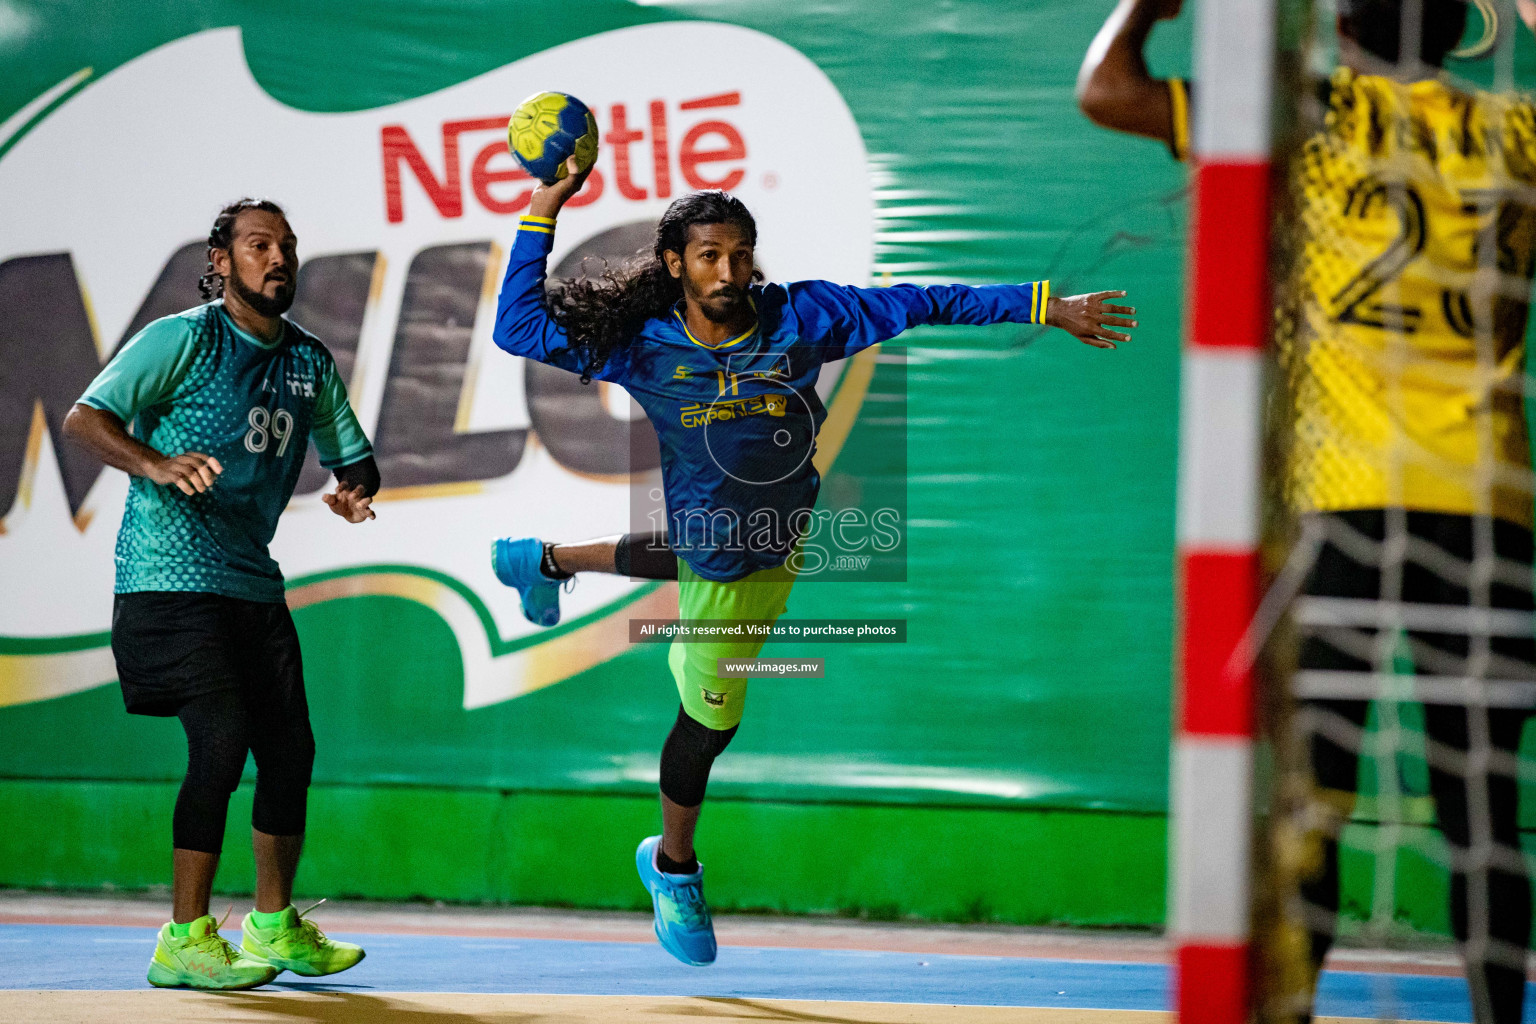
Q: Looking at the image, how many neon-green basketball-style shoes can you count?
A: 2